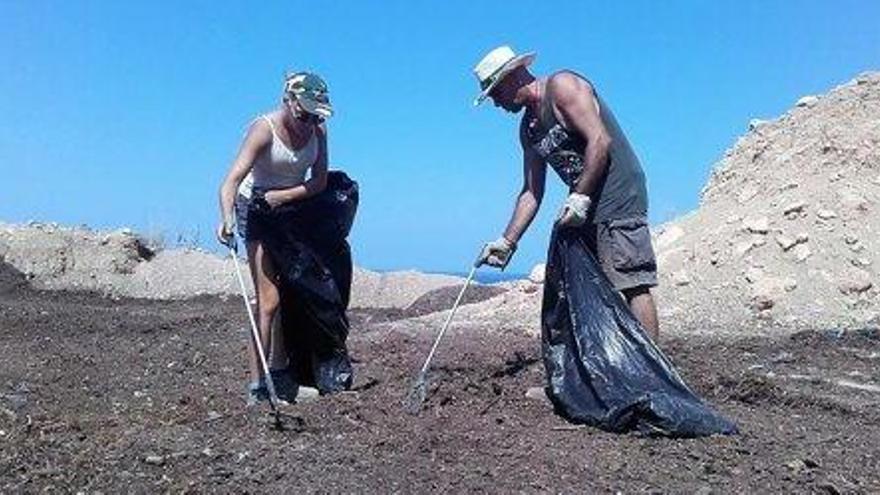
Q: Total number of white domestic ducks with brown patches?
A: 0